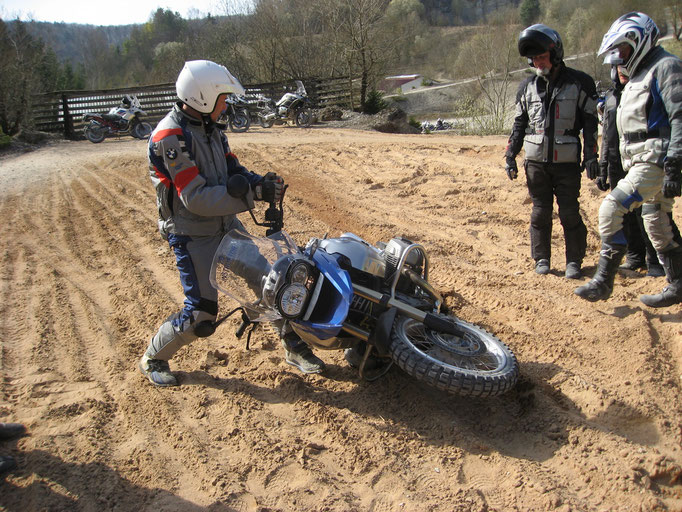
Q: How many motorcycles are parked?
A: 3